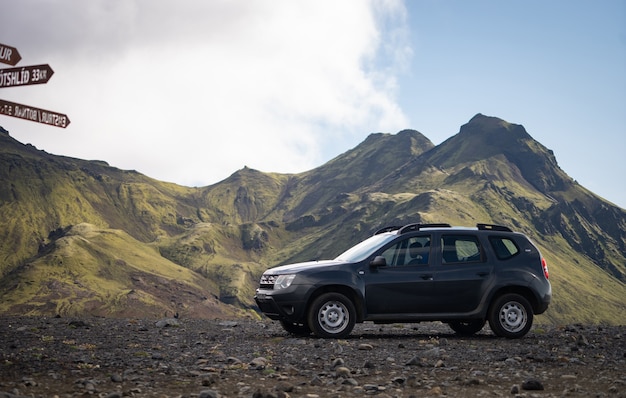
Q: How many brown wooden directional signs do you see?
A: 3